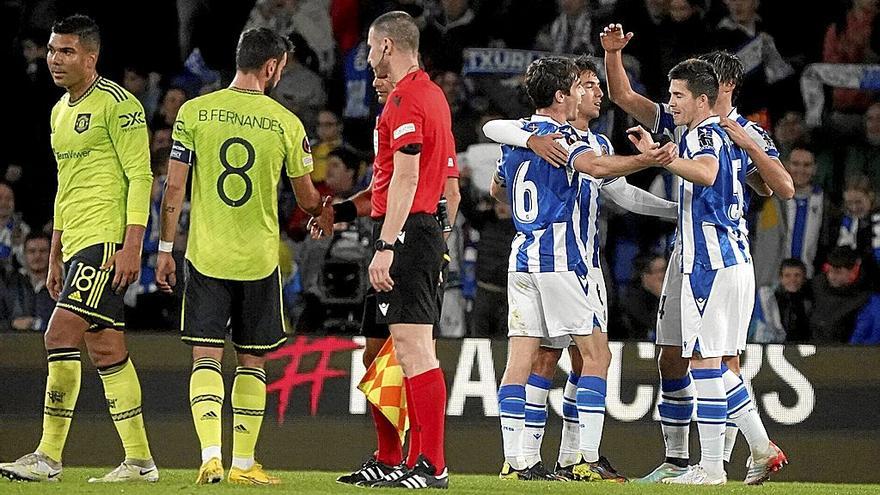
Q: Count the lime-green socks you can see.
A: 4